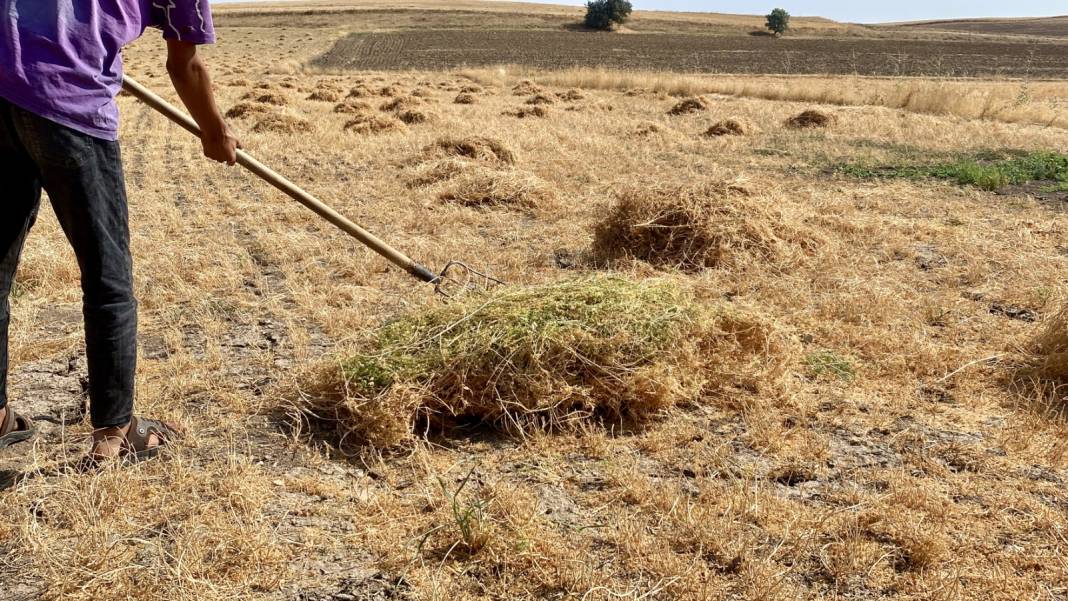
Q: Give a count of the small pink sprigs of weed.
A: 0